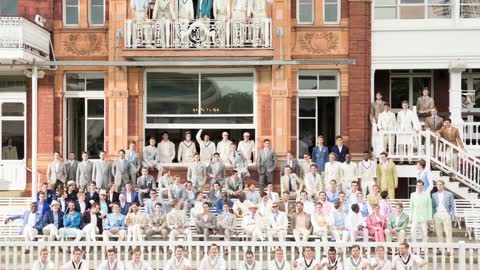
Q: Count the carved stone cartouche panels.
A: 2